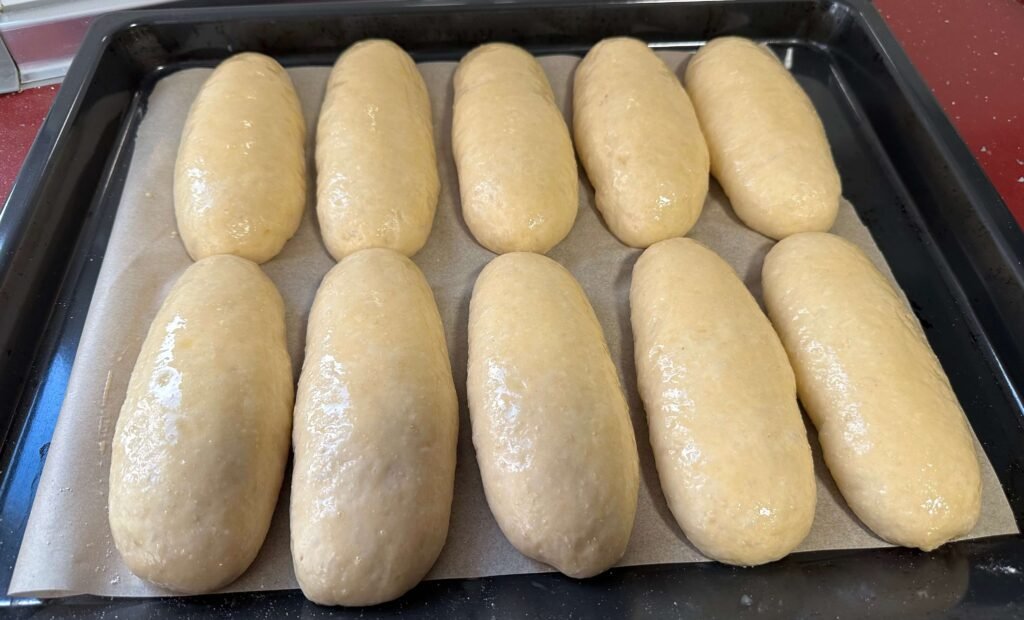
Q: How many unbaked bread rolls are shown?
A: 10